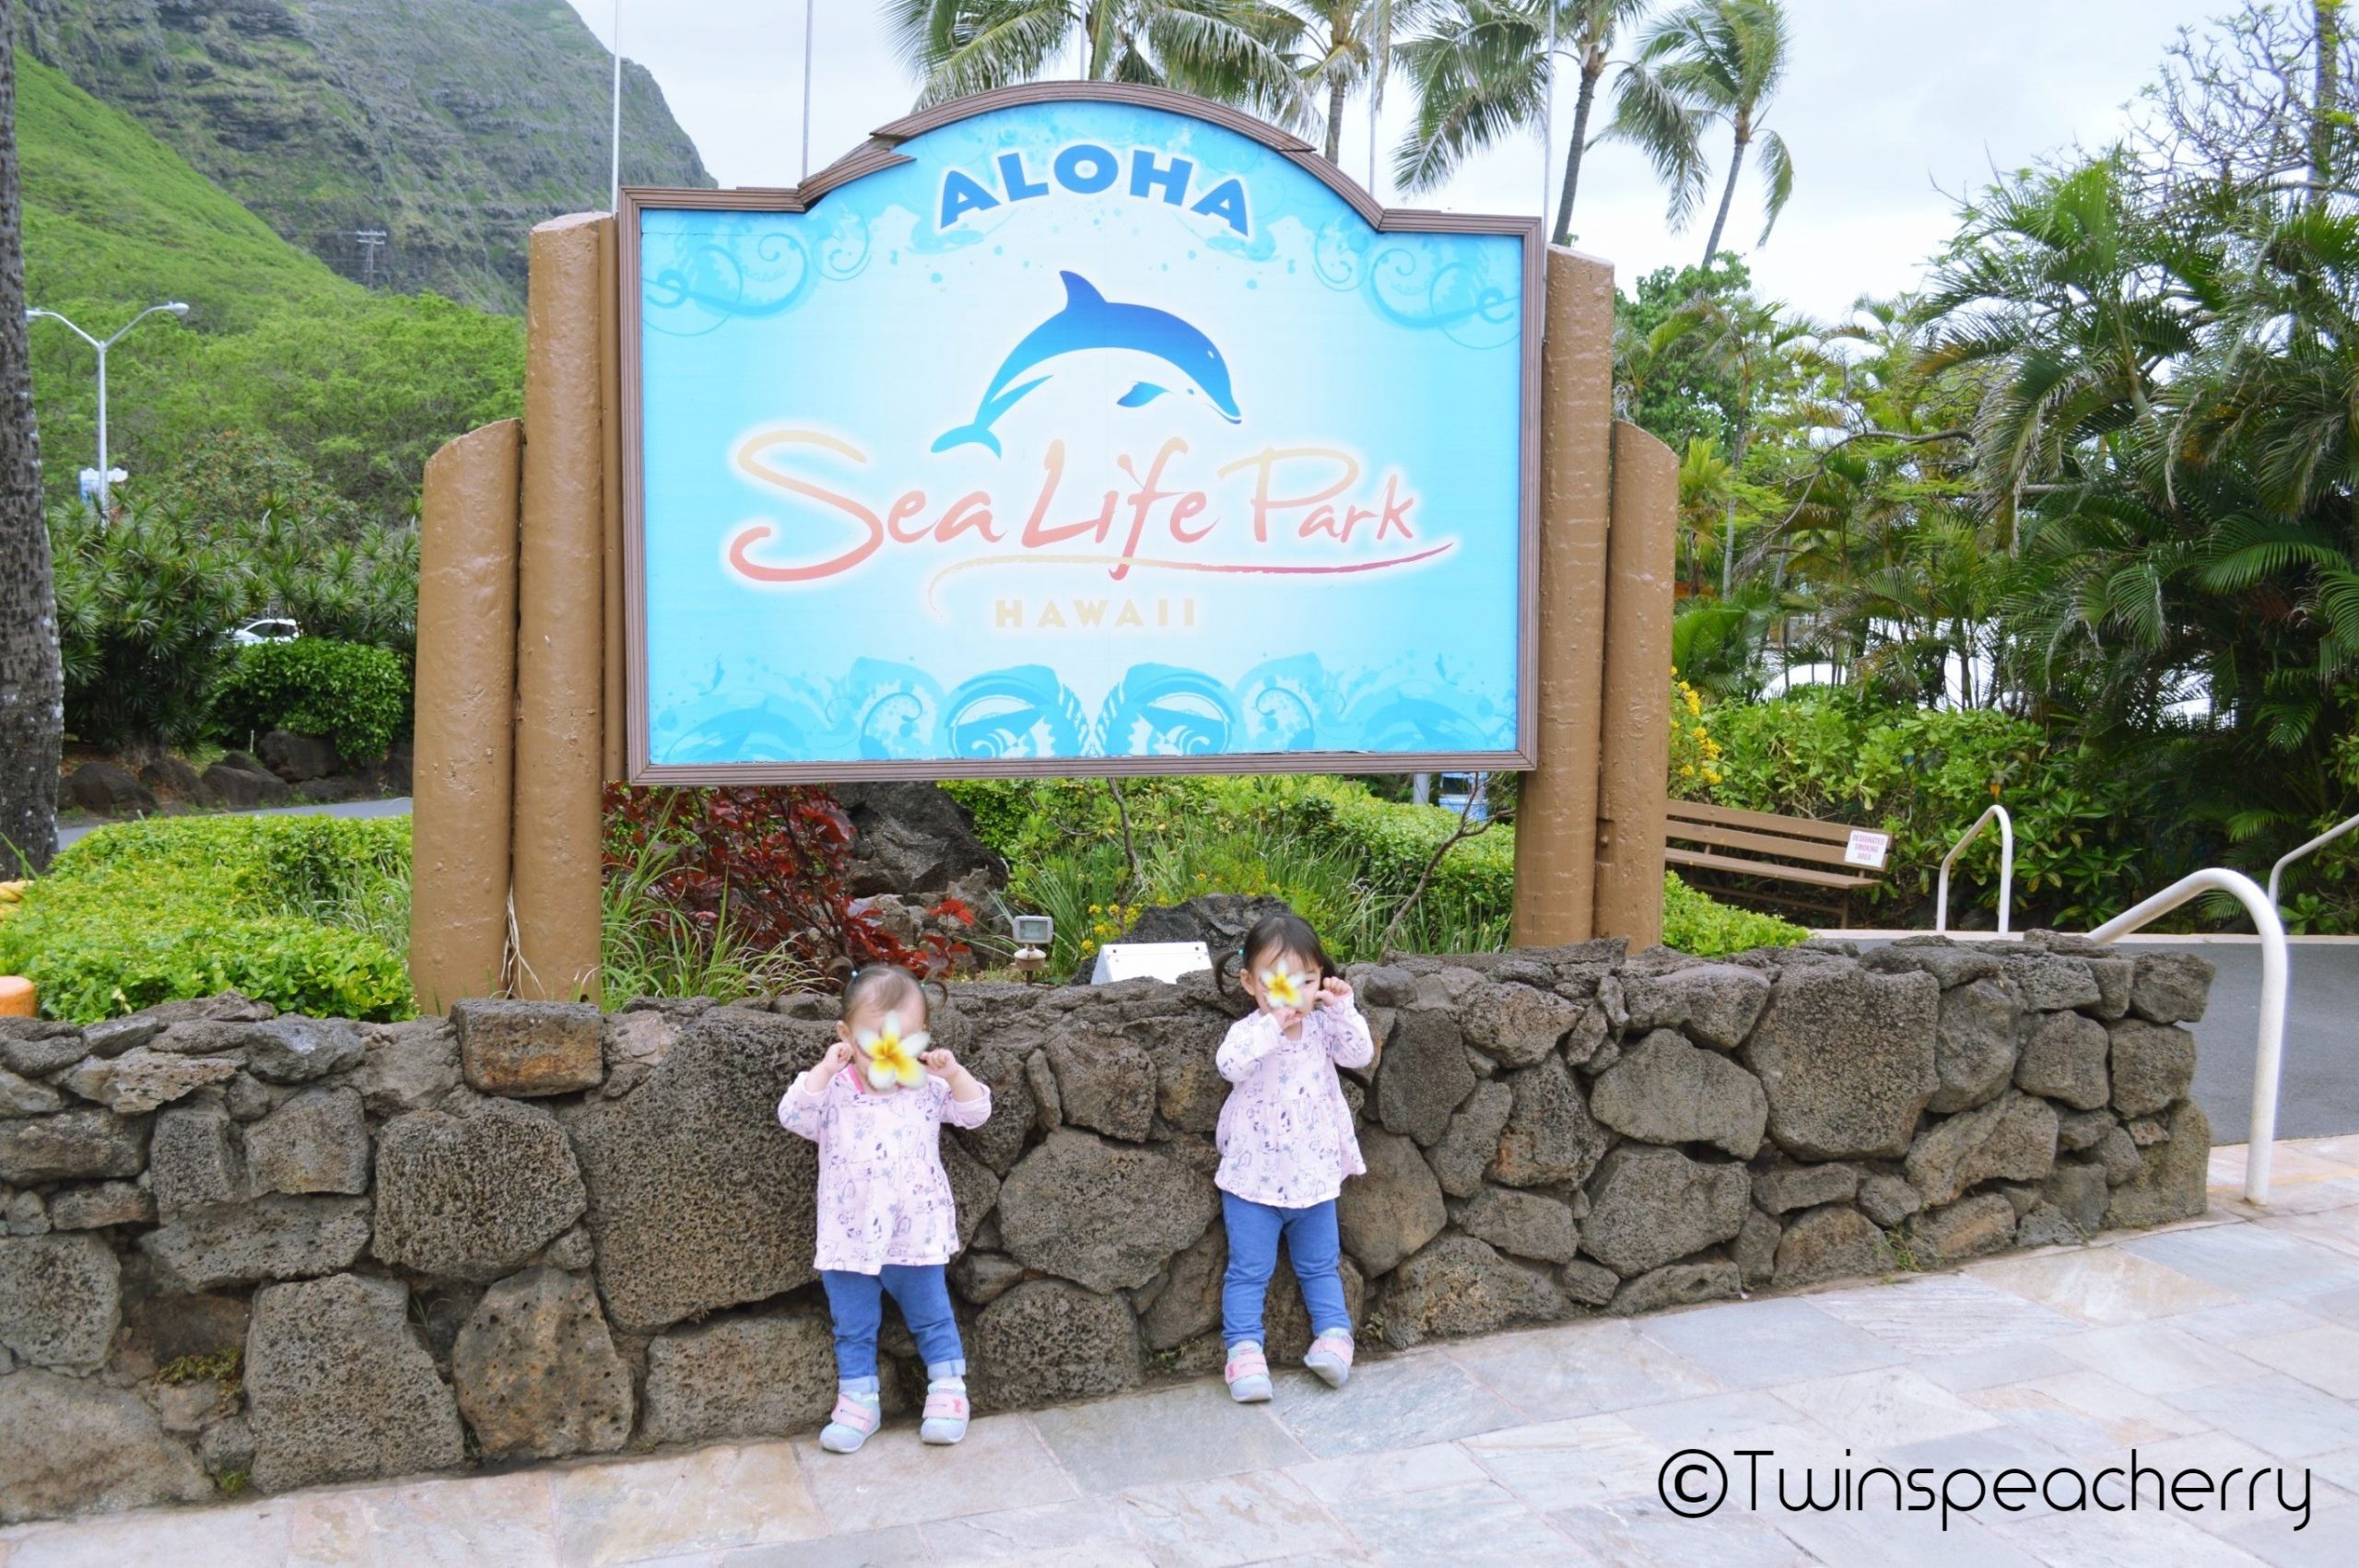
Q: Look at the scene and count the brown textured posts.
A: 4